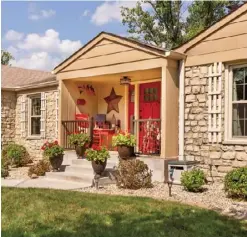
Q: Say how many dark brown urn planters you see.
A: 4